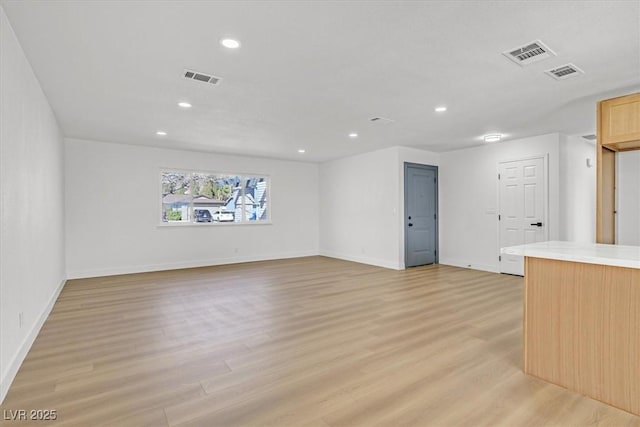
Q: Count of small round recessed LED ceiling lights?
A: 6